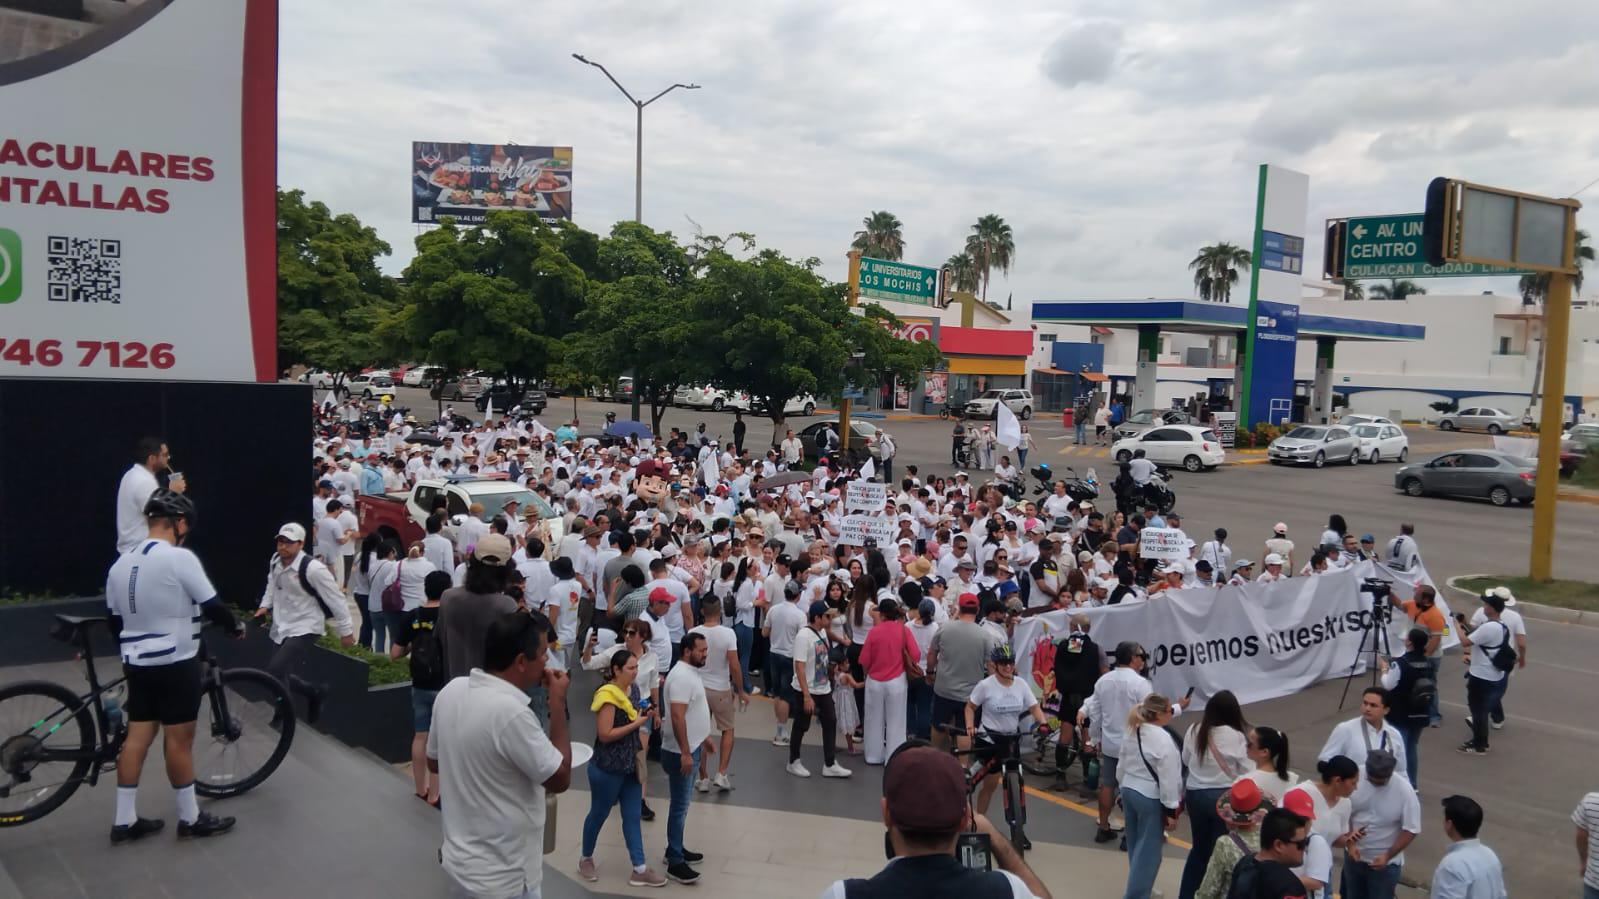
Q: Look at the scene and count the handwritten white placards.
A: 3